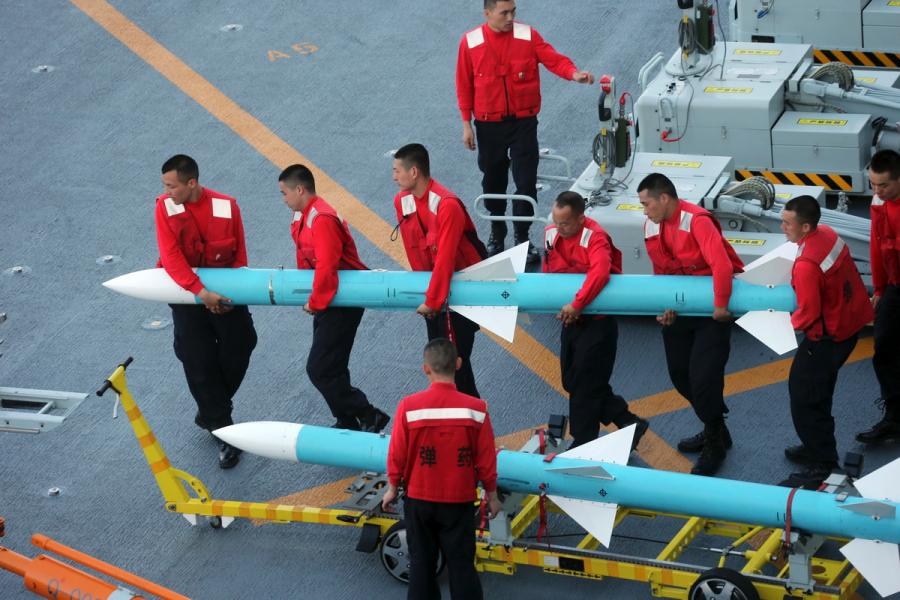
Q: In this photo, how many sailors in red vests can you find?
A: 9